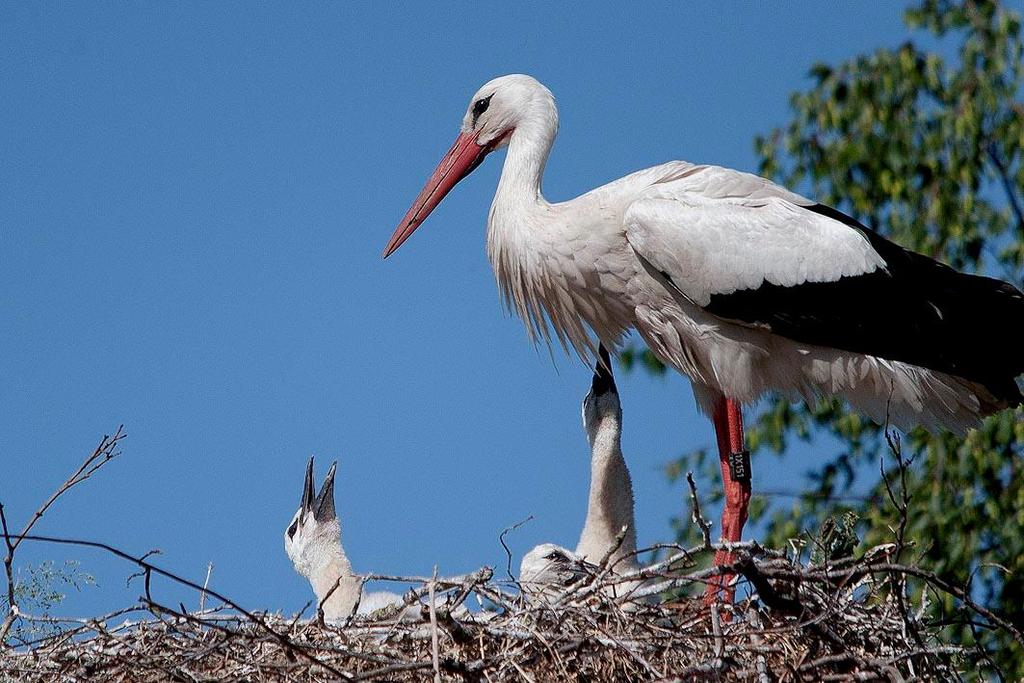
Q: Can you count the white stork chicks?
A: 3